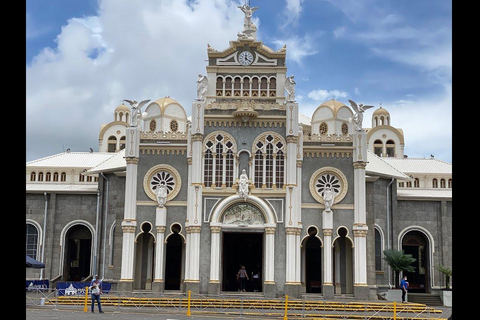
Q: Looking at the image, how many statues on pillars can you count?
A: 6